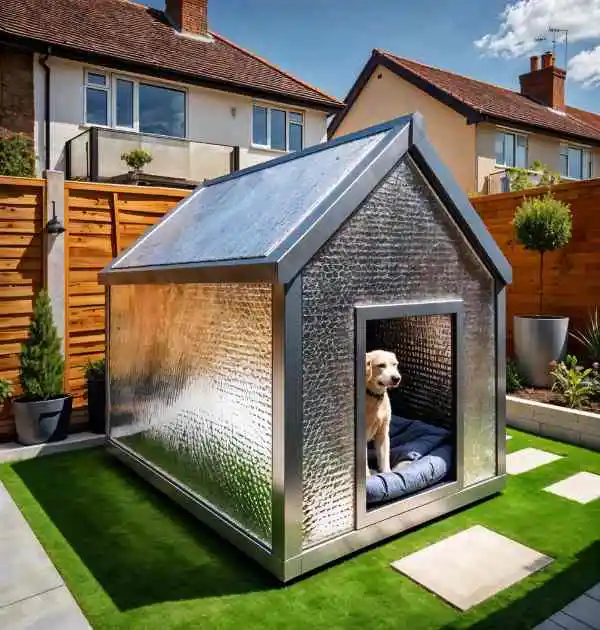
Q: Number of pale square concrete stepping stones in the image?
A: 3